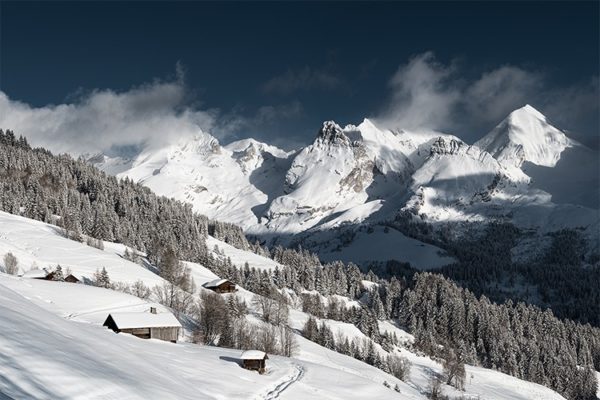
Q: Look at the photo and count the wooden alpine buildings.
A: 5